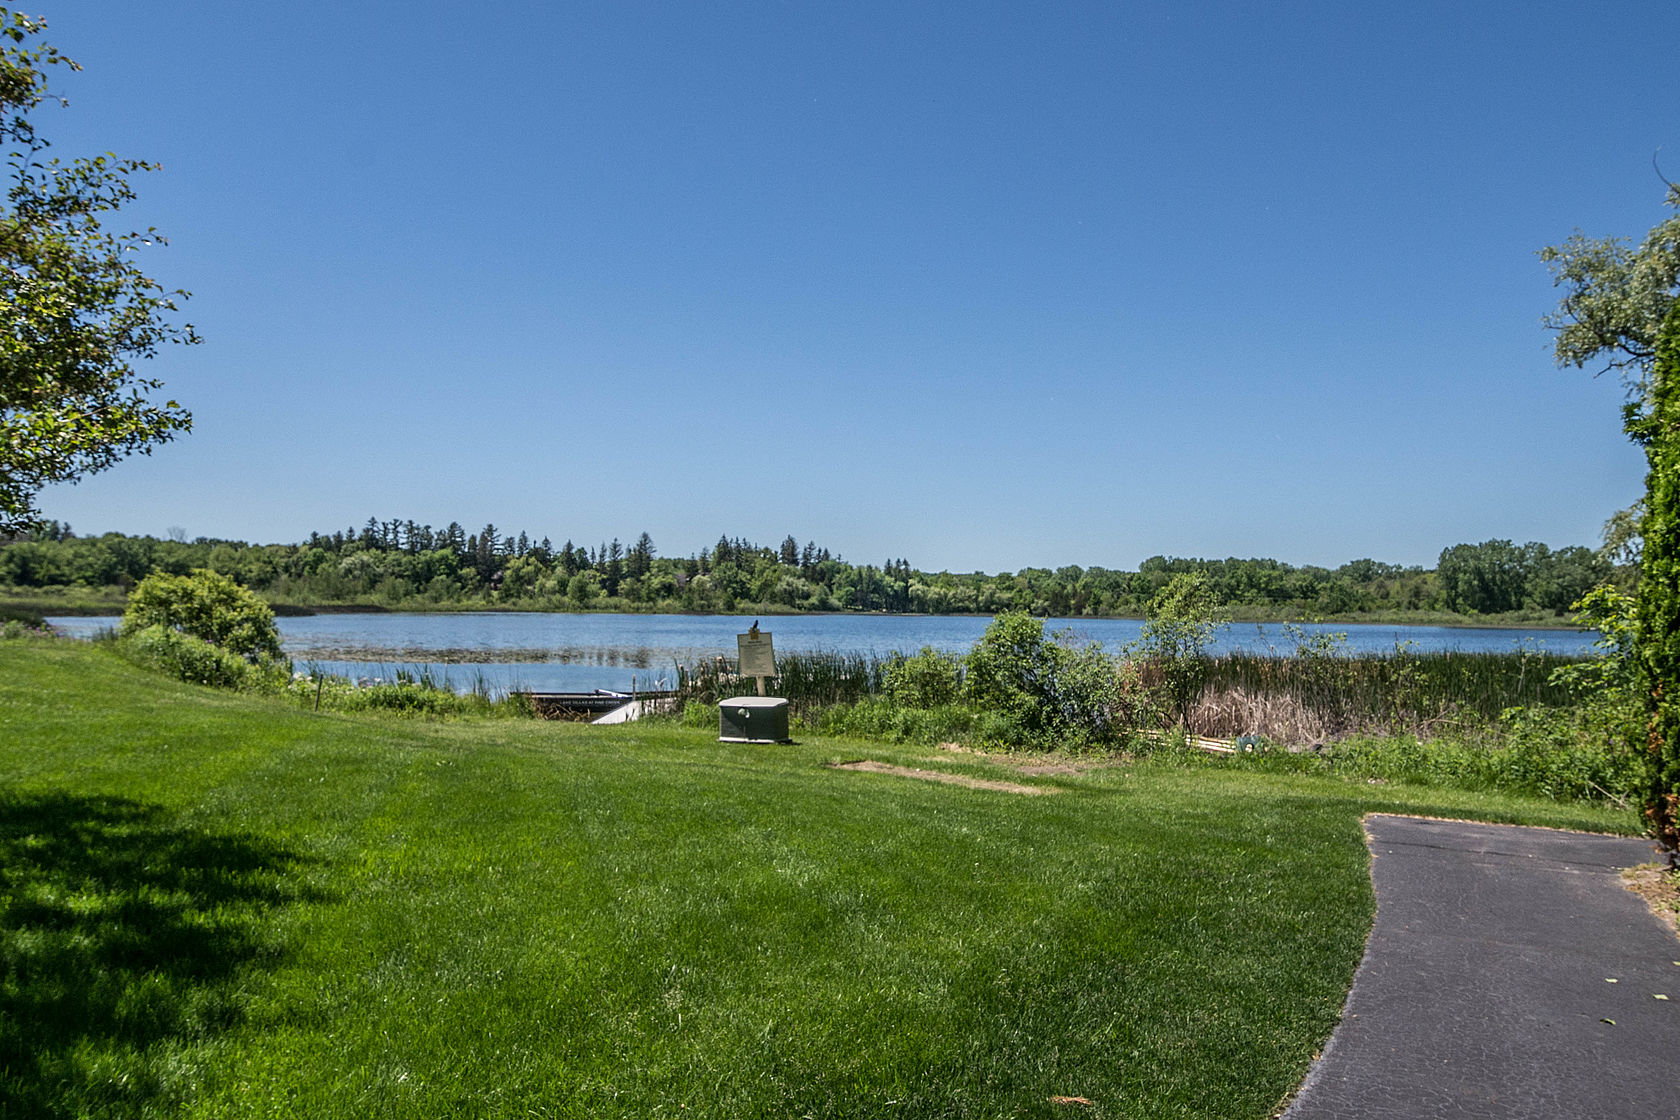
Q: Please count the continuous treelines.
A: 1